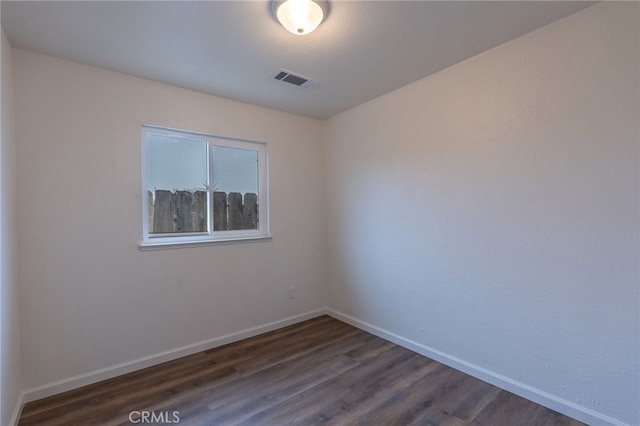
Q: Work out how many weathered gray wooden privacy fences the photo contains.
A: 1